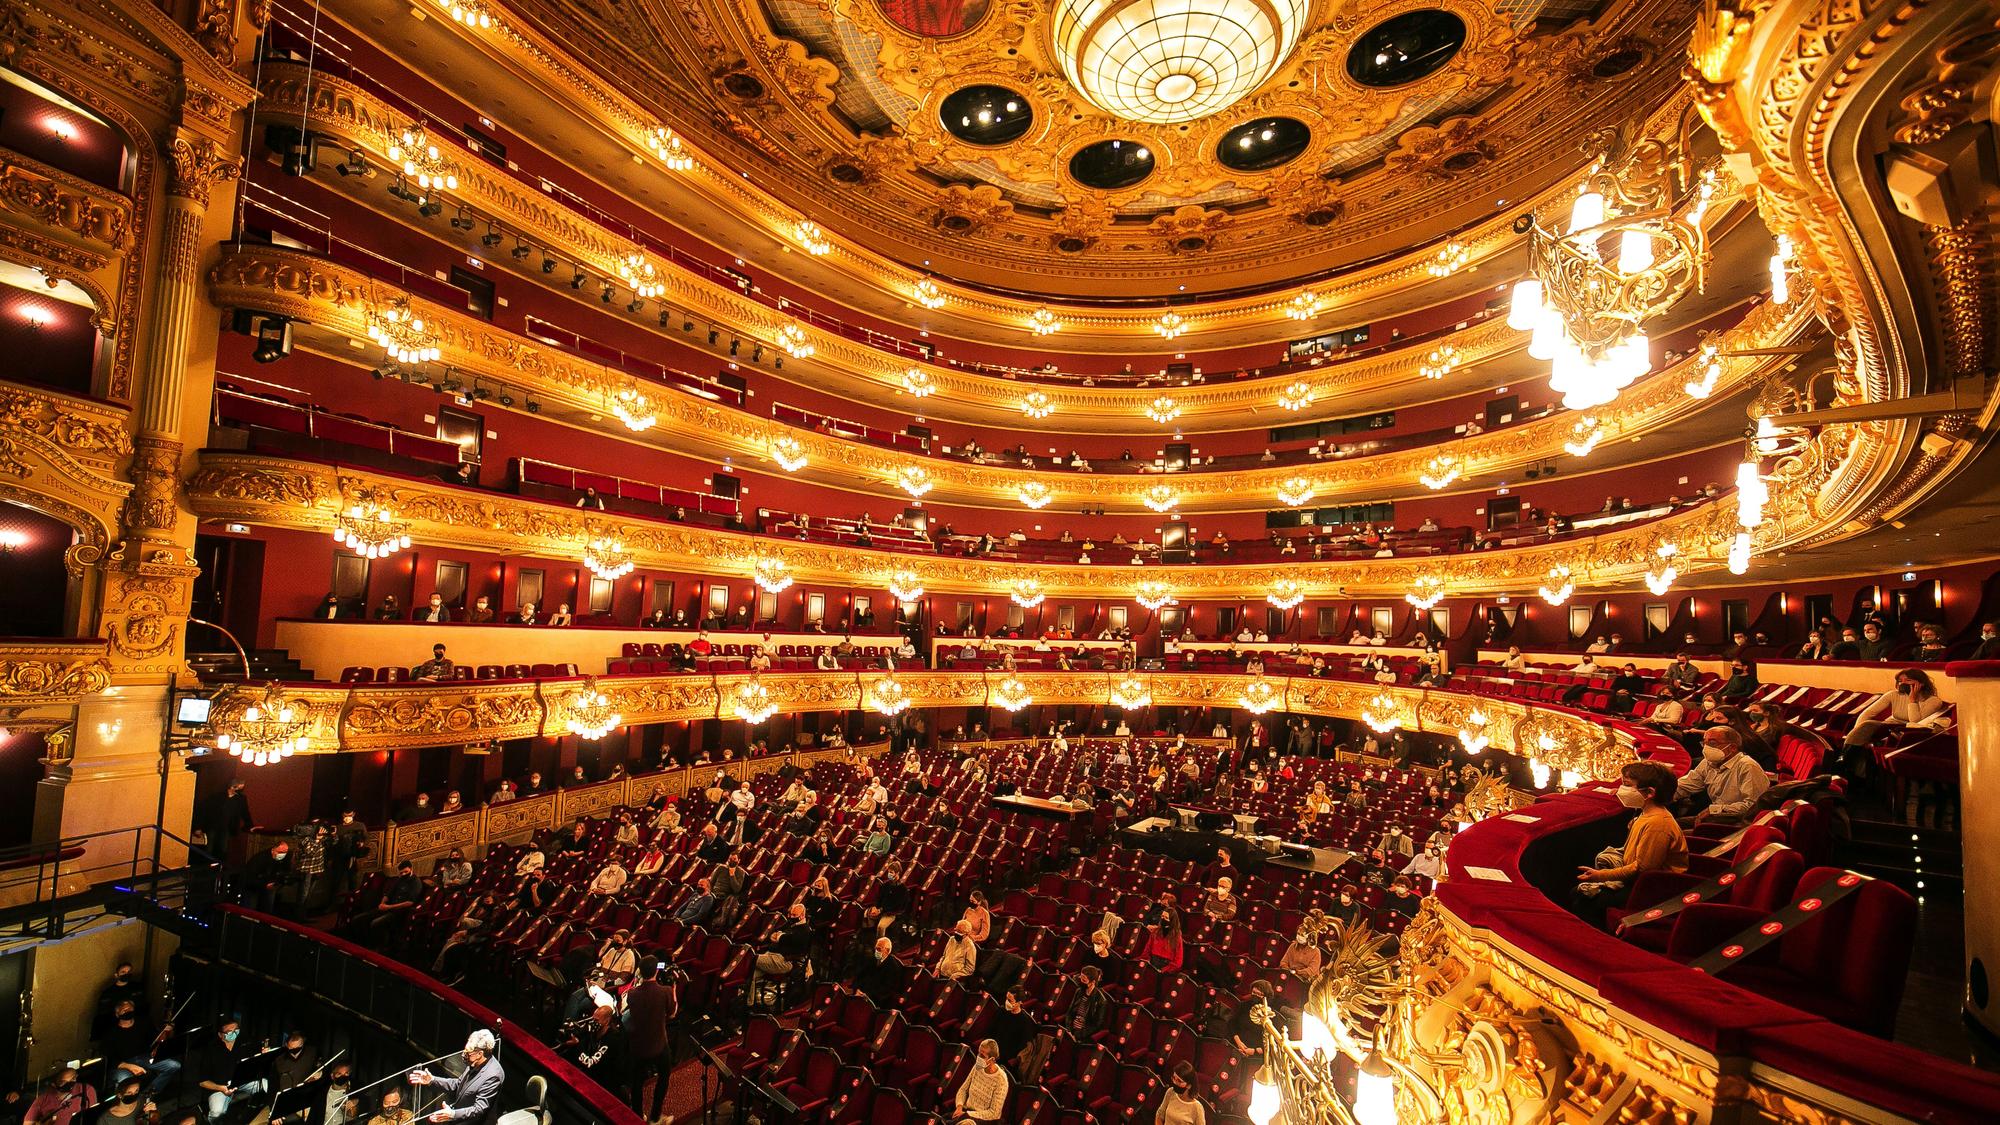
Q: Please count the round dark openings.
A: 4